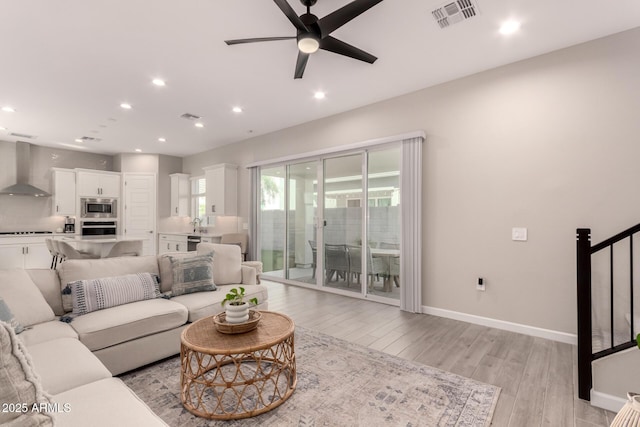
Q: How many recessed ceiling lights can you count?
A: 11